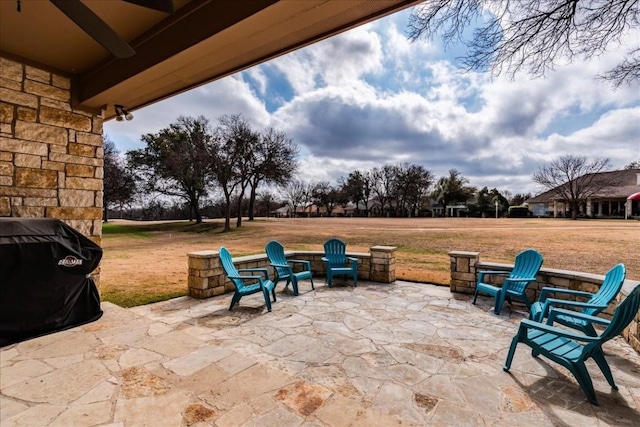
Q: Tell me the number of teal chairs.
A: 6